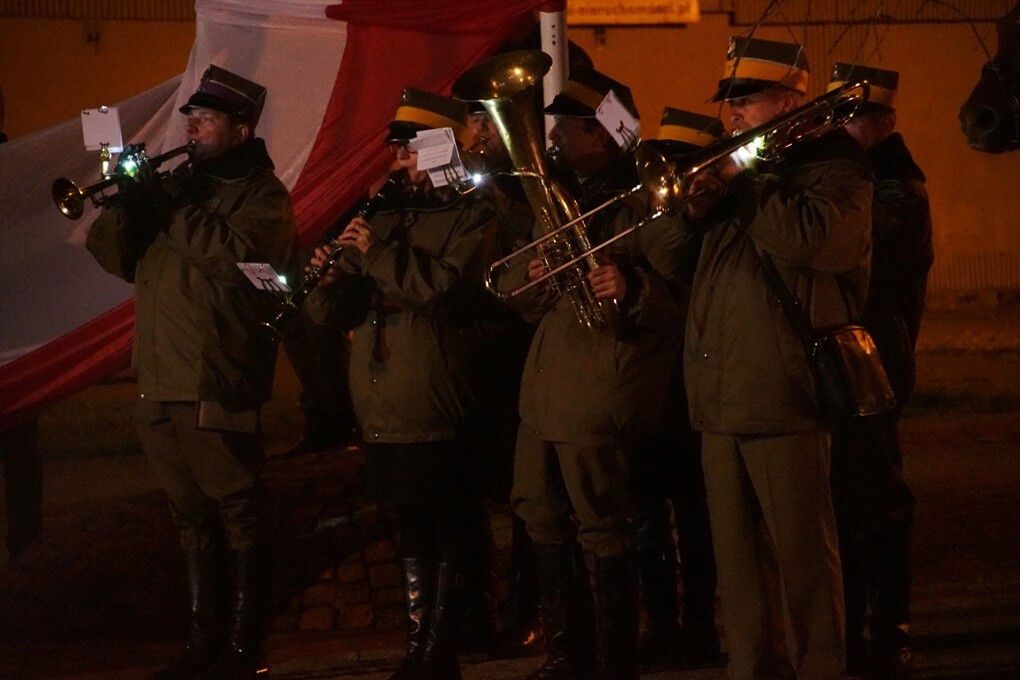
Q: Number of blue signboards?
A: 0